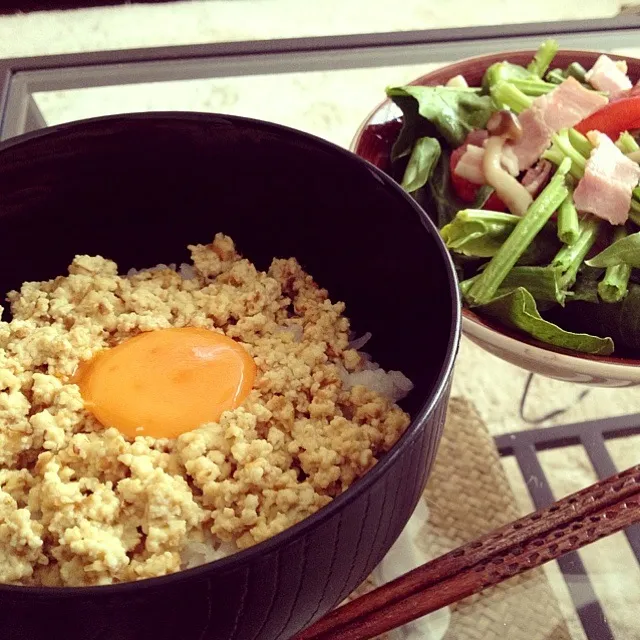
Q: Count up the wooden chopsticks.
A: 2